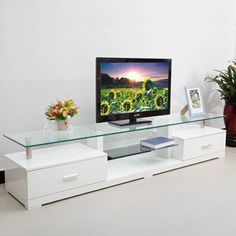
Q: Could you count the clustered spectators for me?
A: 0